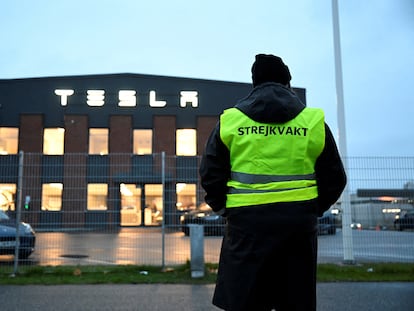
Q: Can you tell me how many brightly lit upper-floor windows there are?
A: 5